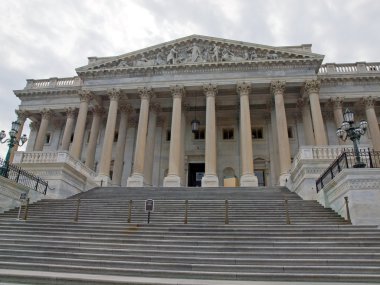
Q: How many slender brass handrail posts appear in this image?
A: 7